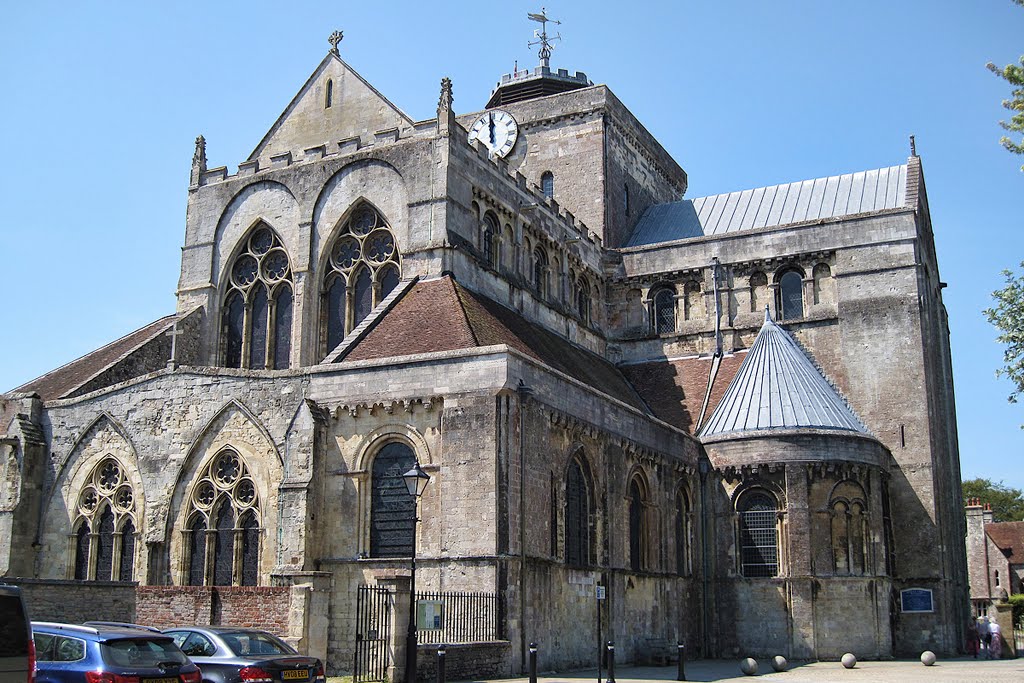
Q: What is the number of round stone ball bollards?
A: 4